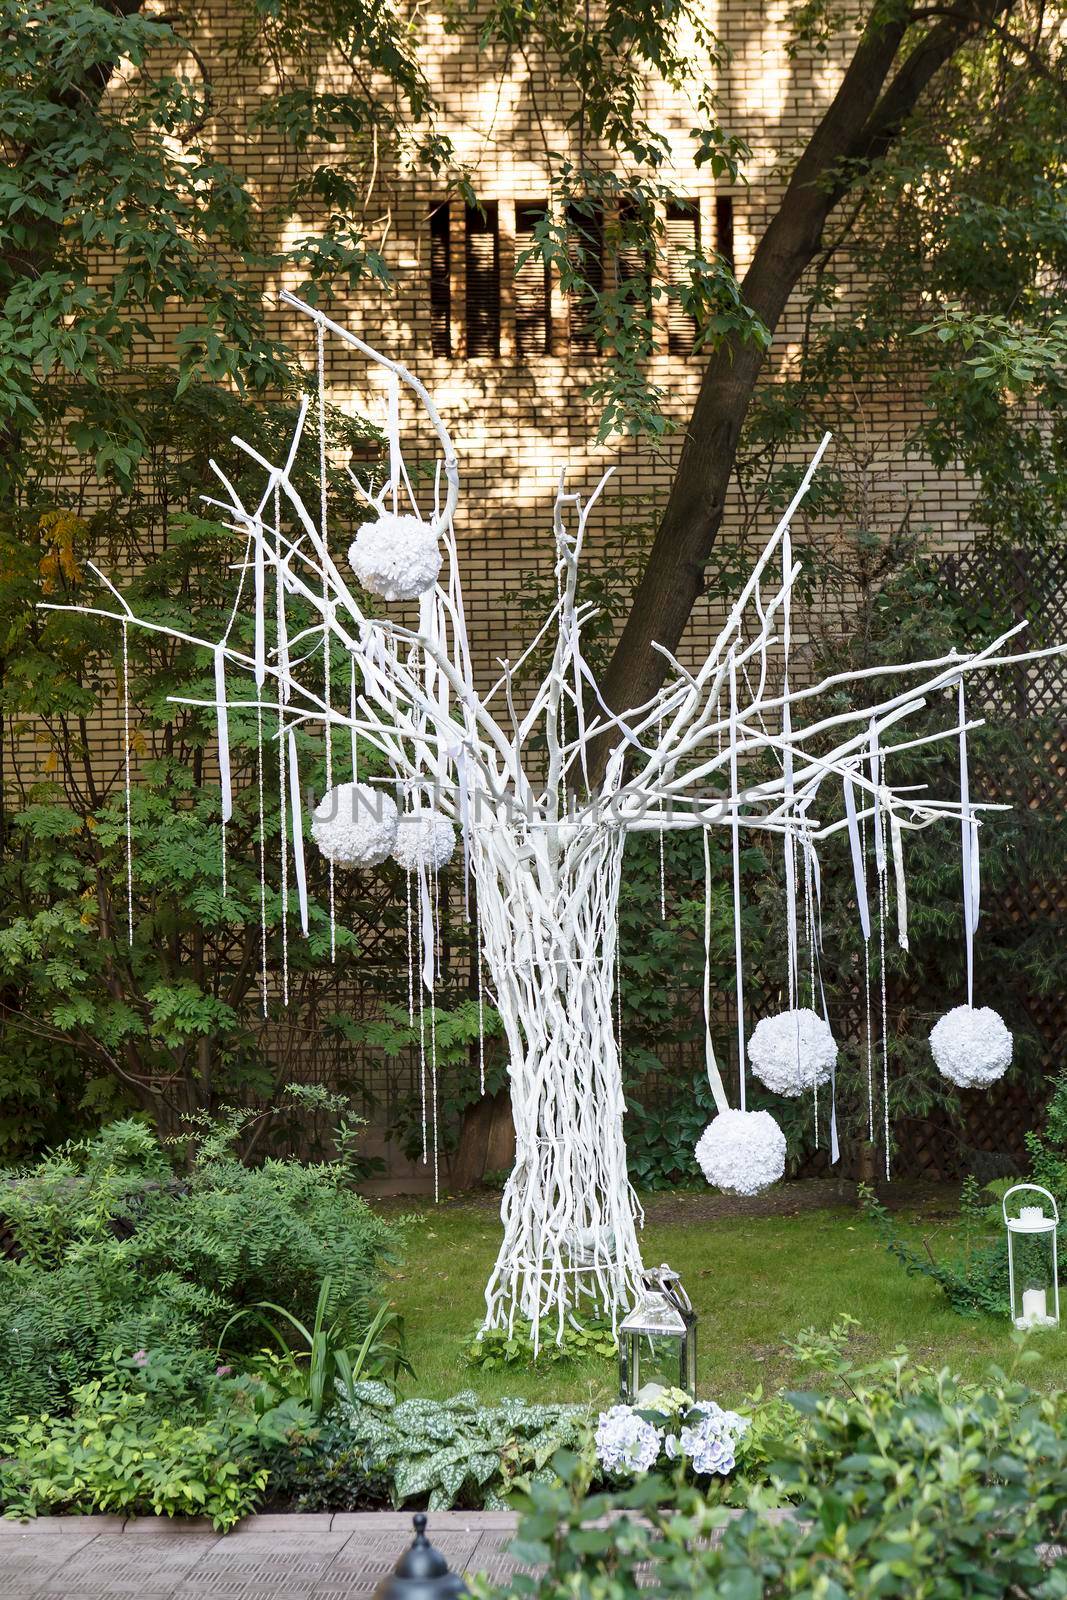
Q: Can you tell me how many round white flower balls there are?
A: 6